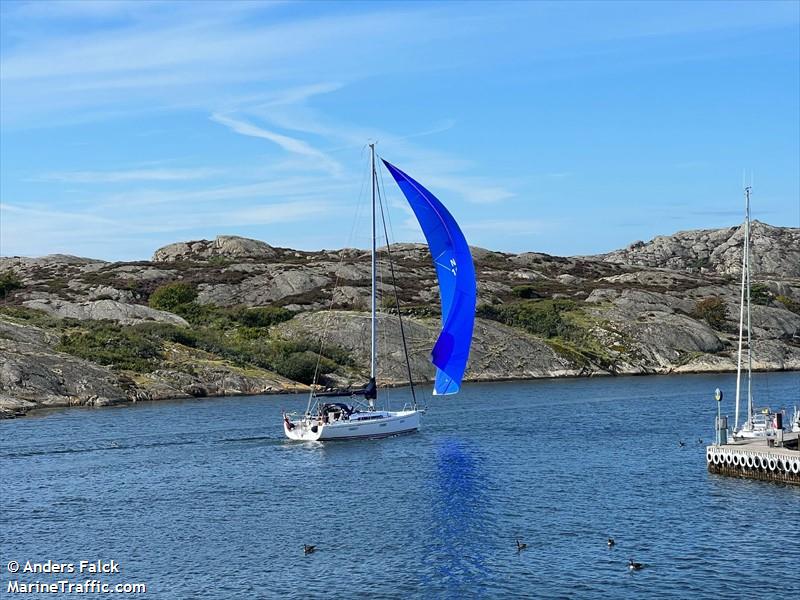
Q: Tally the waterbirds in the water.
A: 6